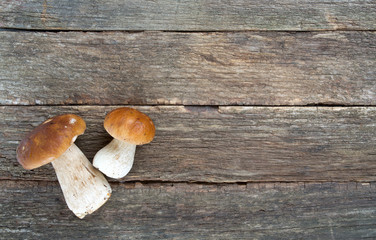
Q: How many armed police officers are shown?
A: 0